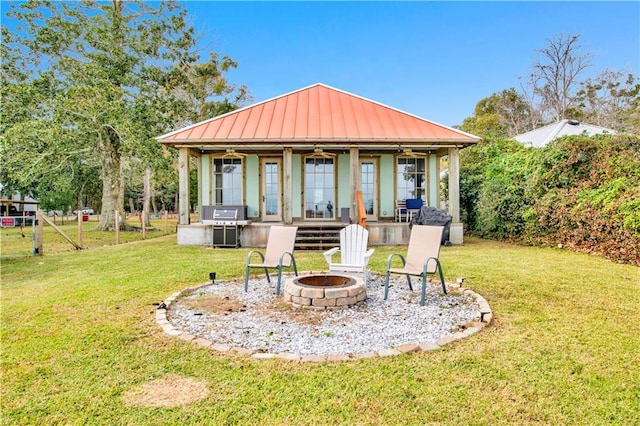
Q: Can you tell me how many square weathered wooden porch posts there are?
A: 4